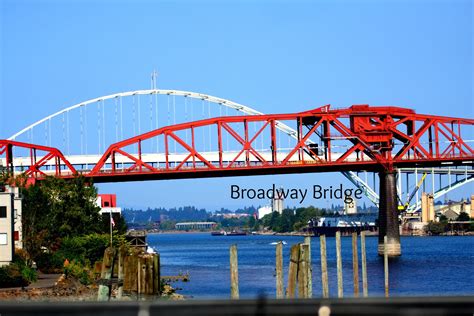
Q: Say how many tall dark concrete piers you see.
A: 1